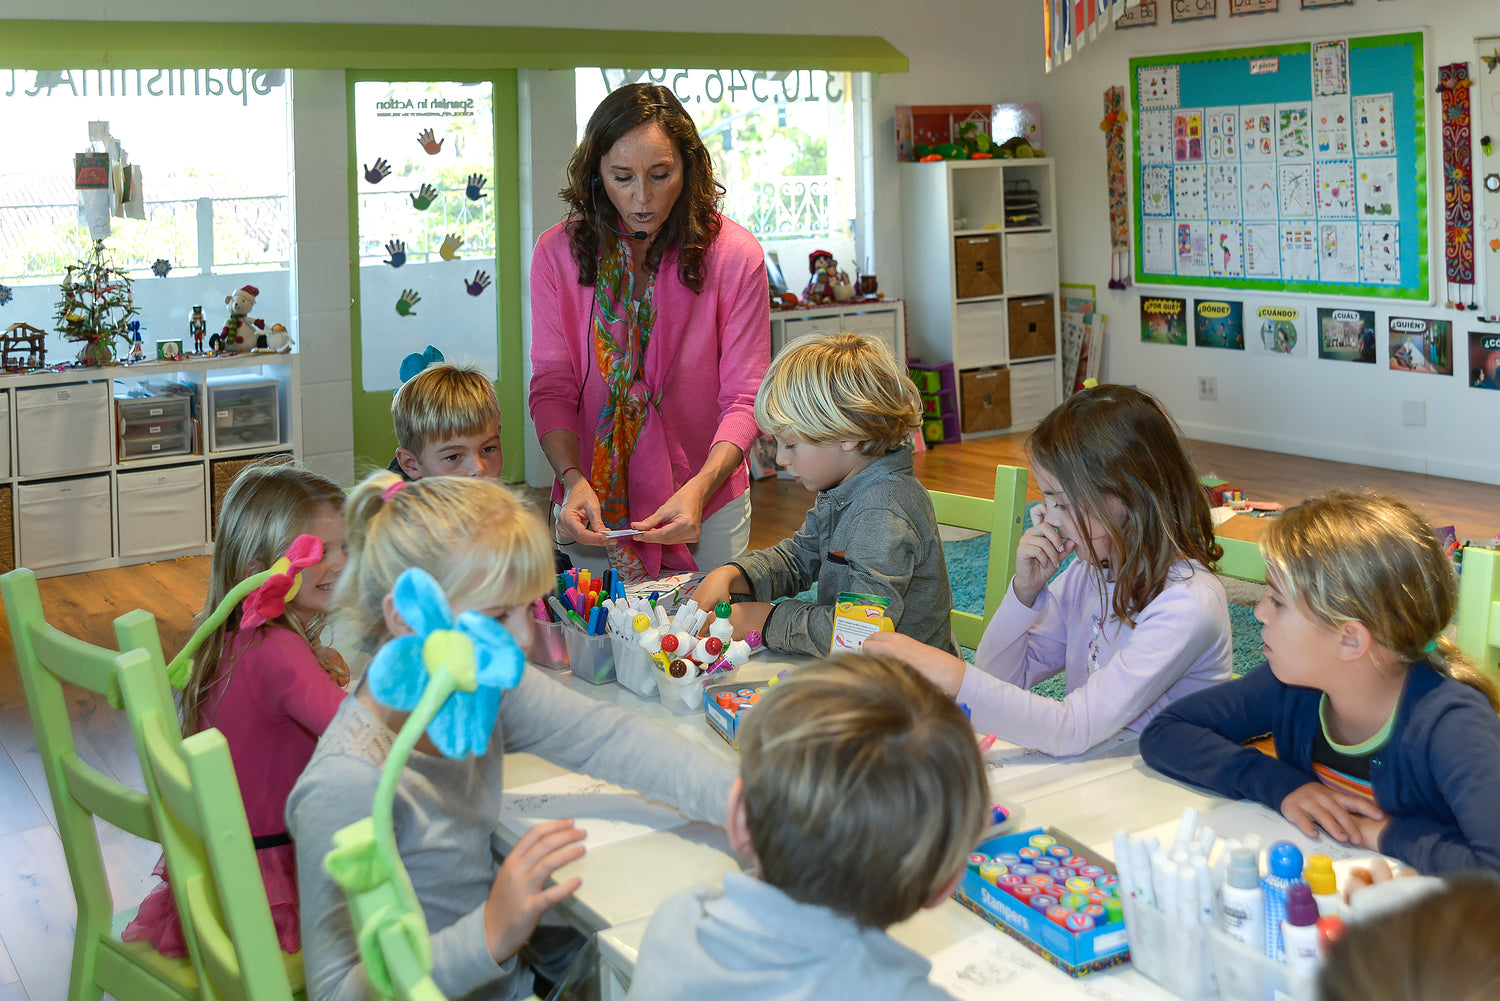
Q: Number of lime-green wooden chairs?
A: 6